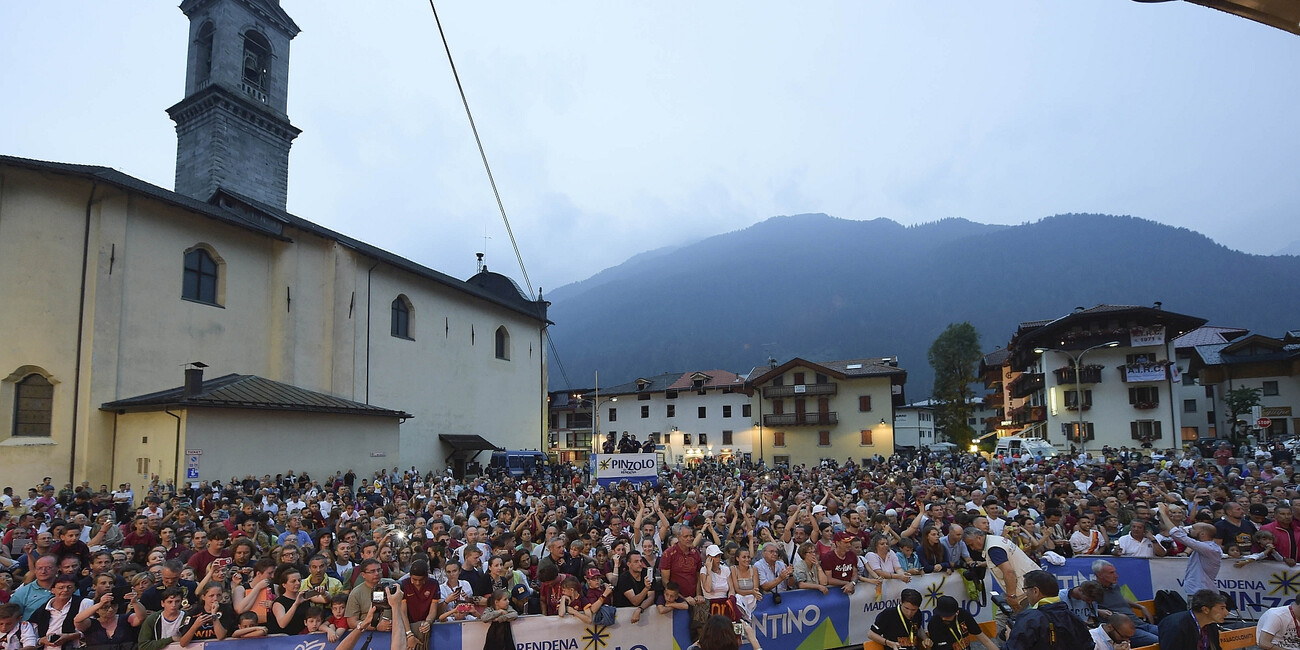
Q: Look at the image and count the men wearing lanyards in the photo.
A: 5